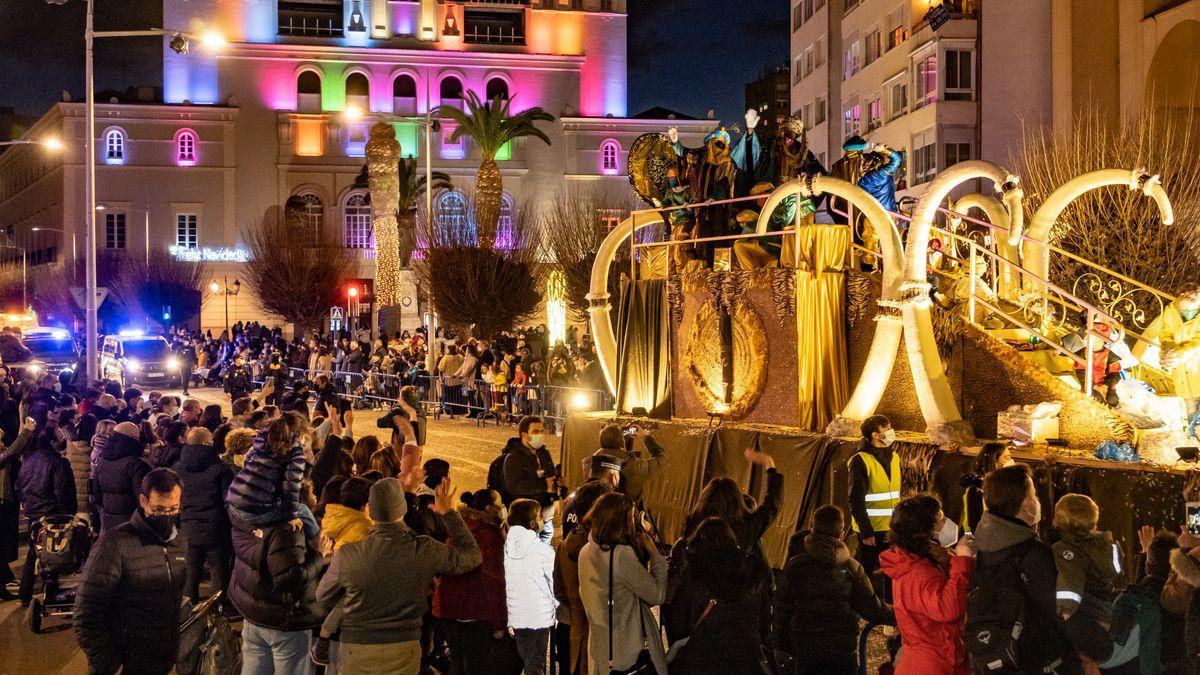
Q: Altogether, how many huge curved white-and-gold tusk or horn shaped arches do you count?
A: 5